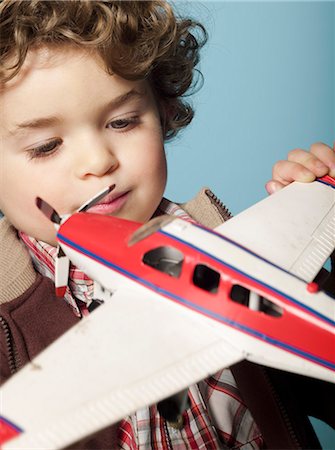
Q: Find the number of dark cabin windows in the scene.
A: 3